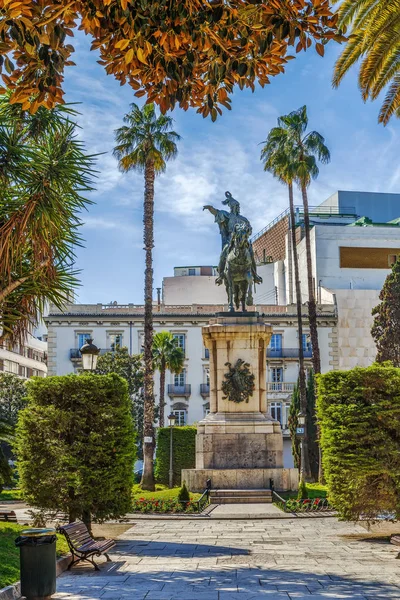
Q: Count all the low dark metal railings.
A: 2